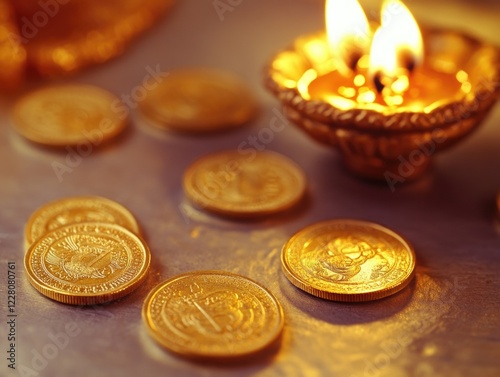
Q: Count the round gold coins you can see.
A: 7